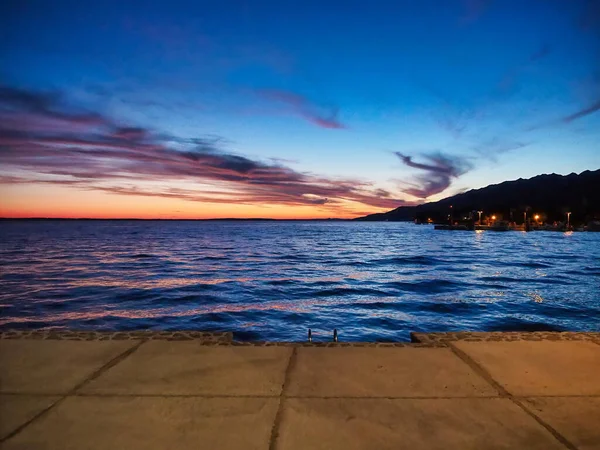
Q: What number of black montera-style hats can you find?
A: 0